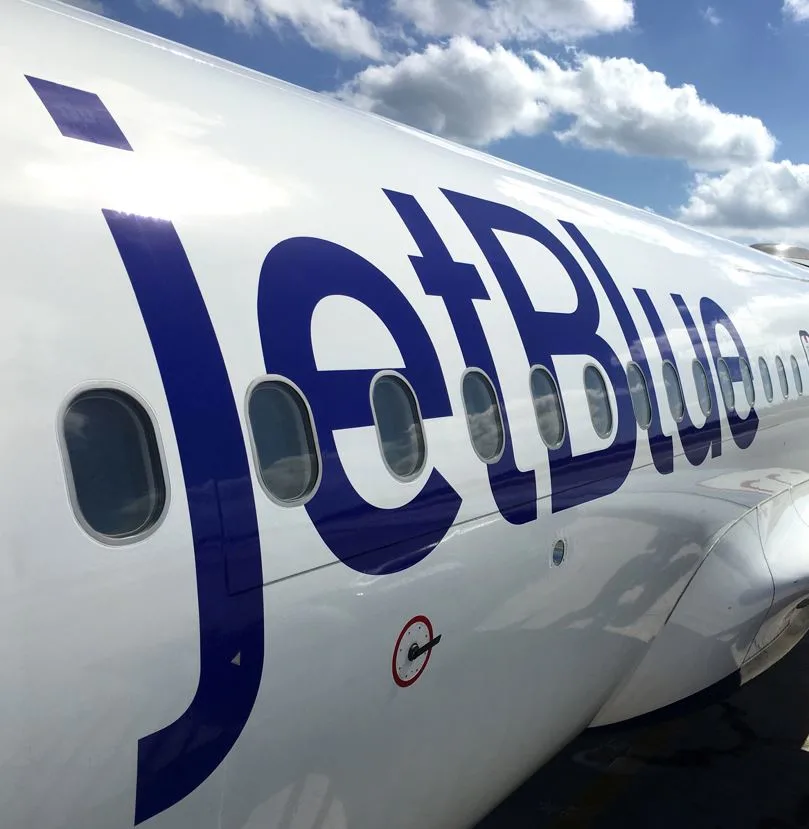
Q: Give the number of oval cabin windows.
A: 14